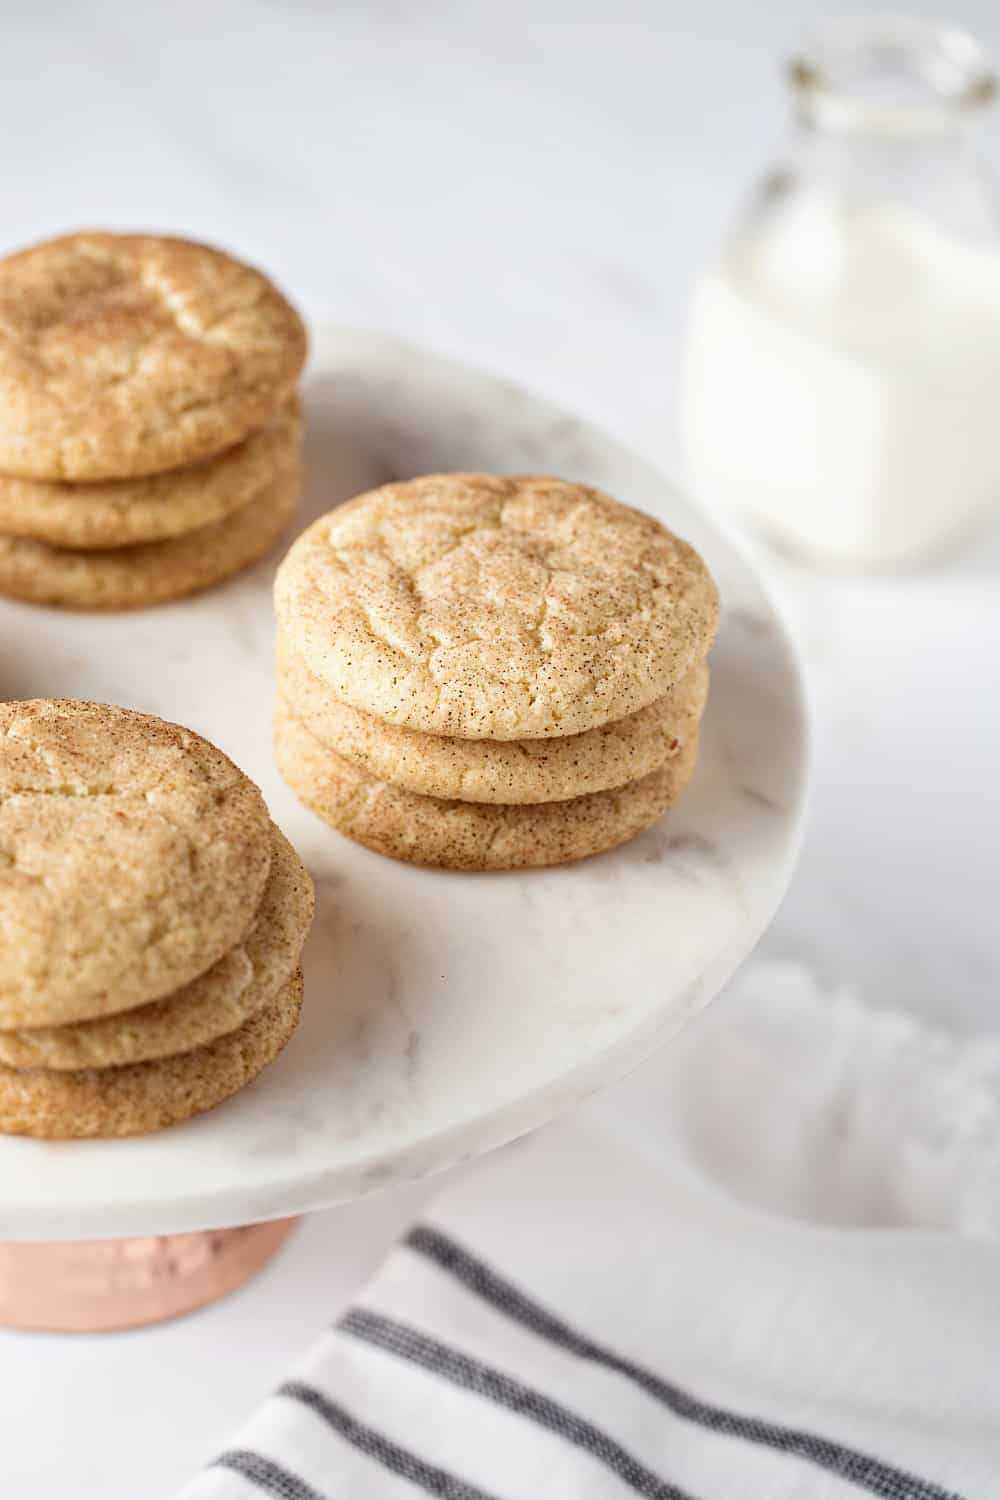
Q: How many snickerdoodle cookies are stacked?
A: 9